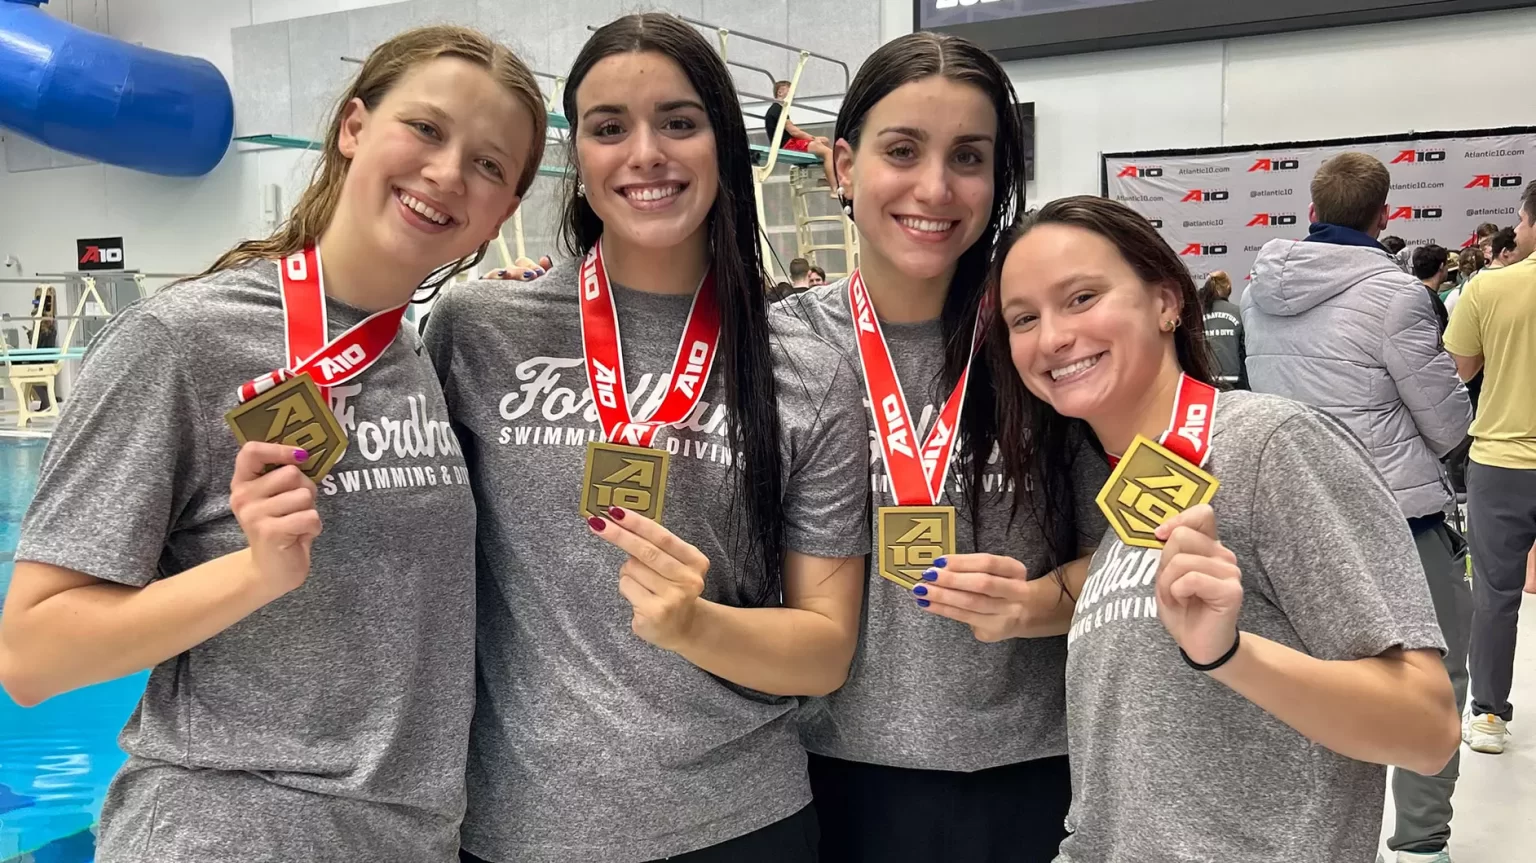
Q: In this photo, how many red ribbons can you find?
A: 4